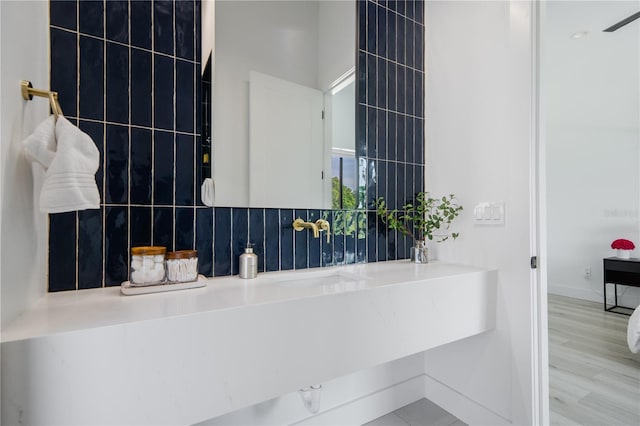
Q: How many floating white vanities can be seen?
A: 1